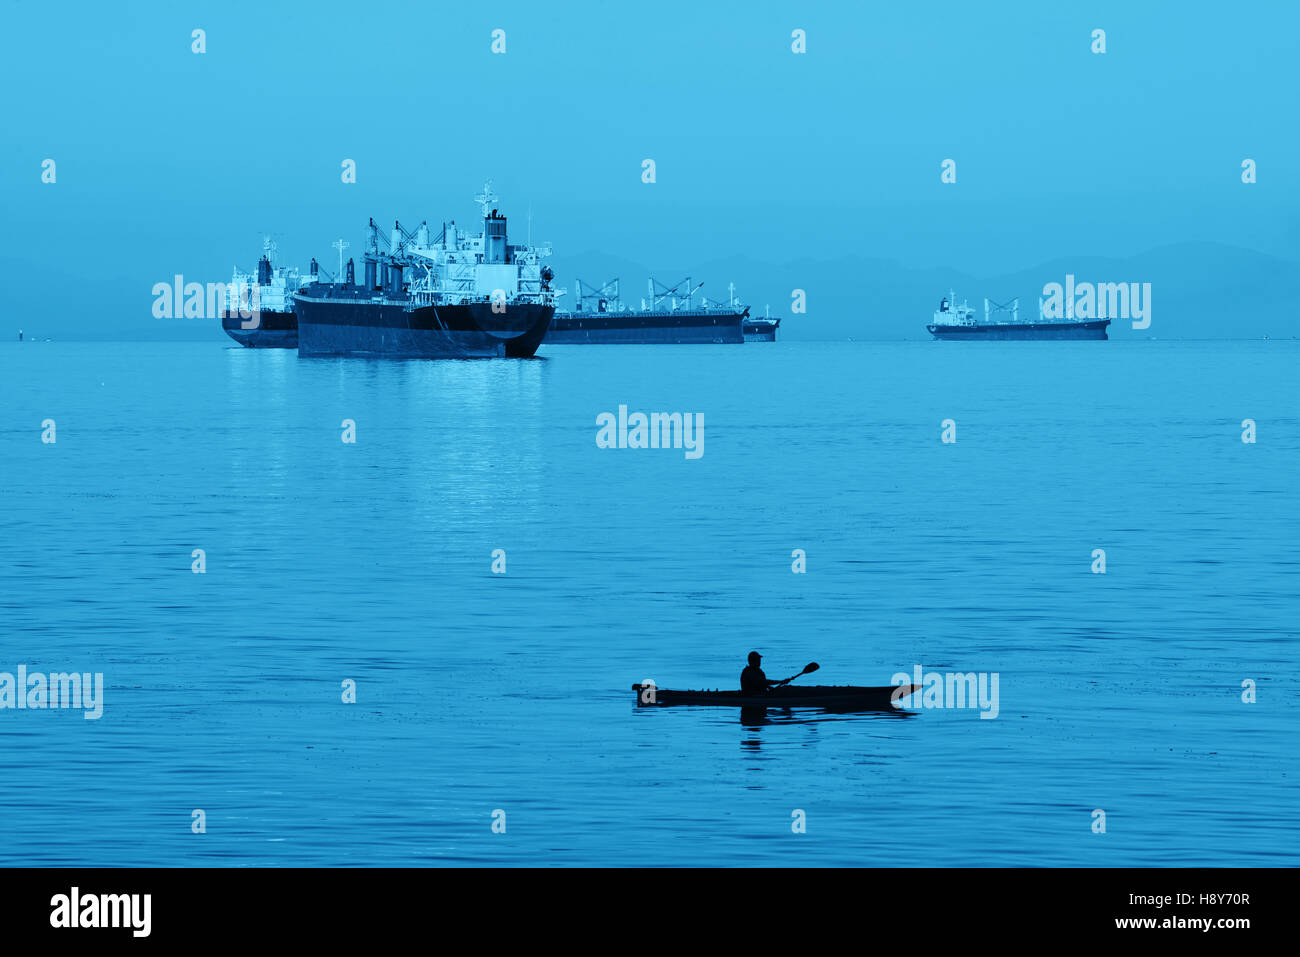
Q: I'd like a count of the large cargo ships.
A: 5